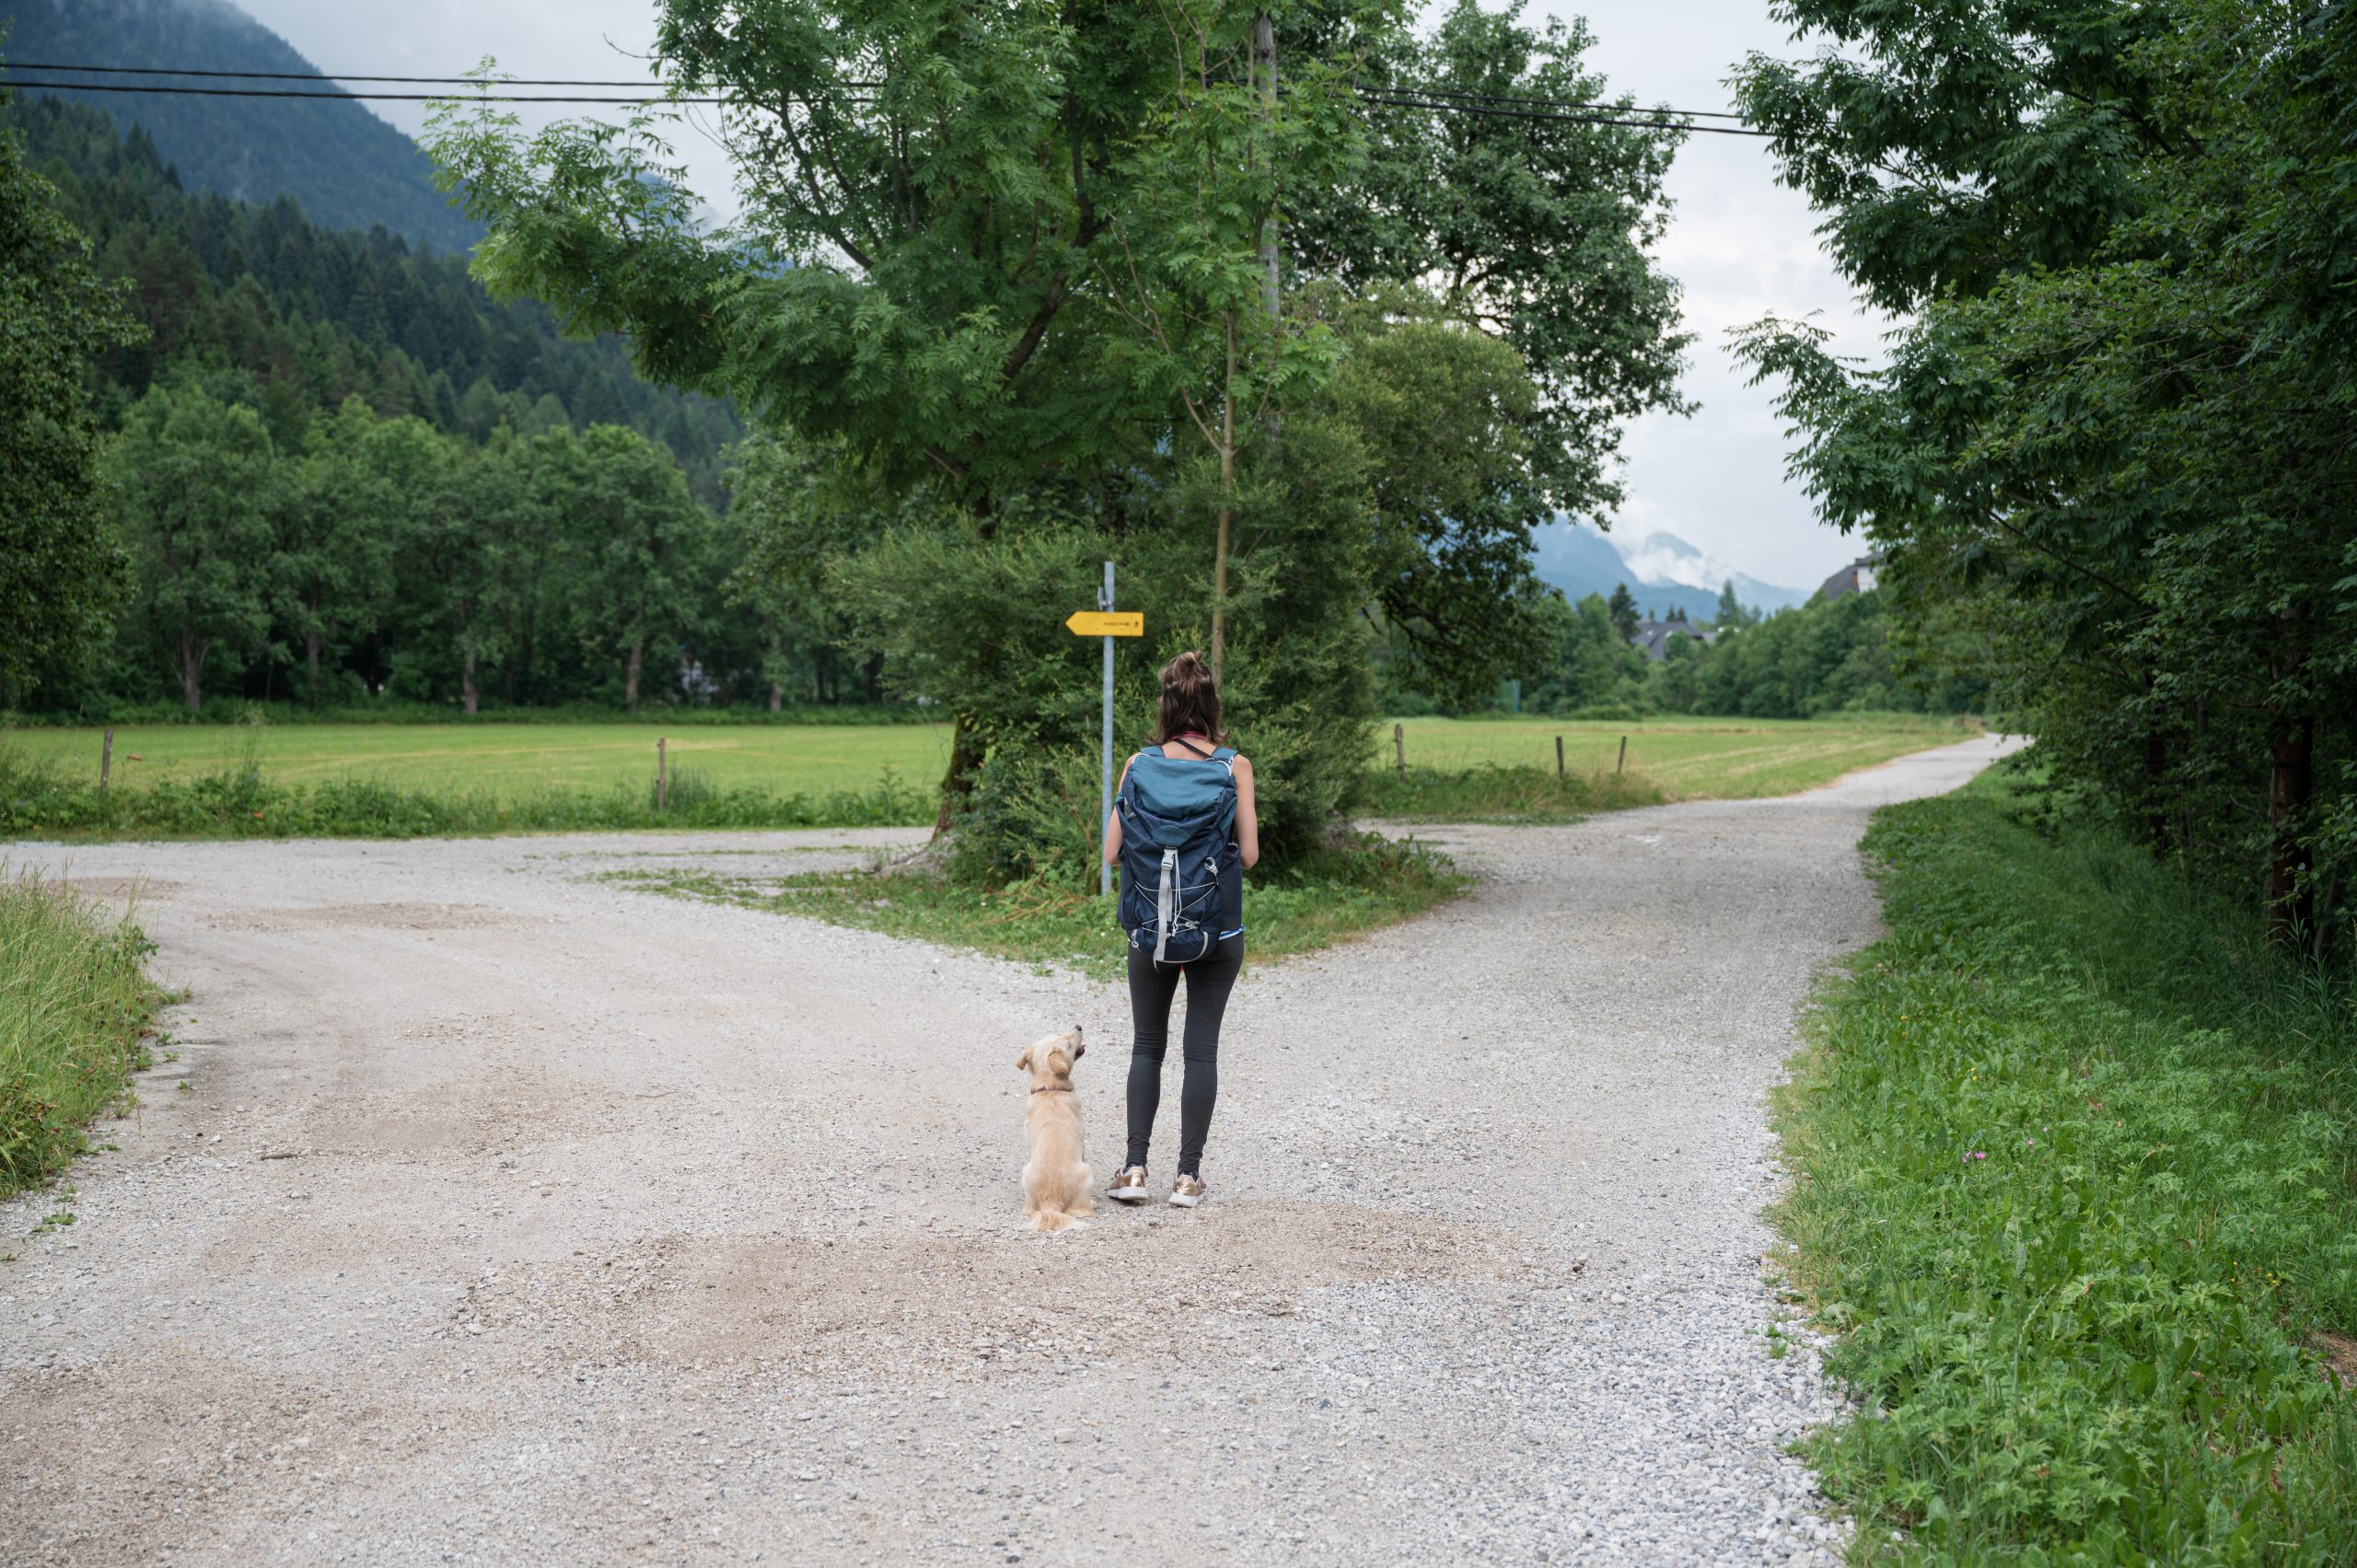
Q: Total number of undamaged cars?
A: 0